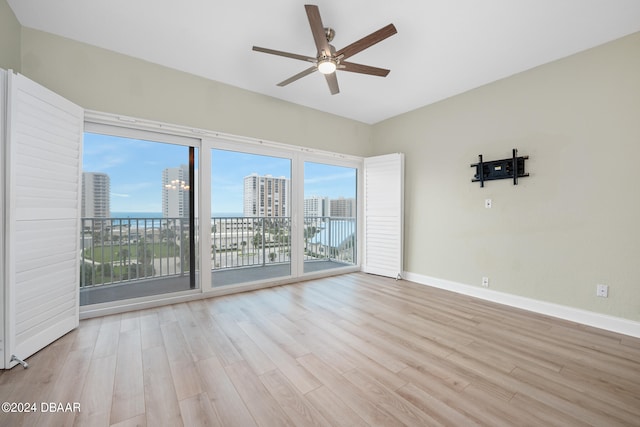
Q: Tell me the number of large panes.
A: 3